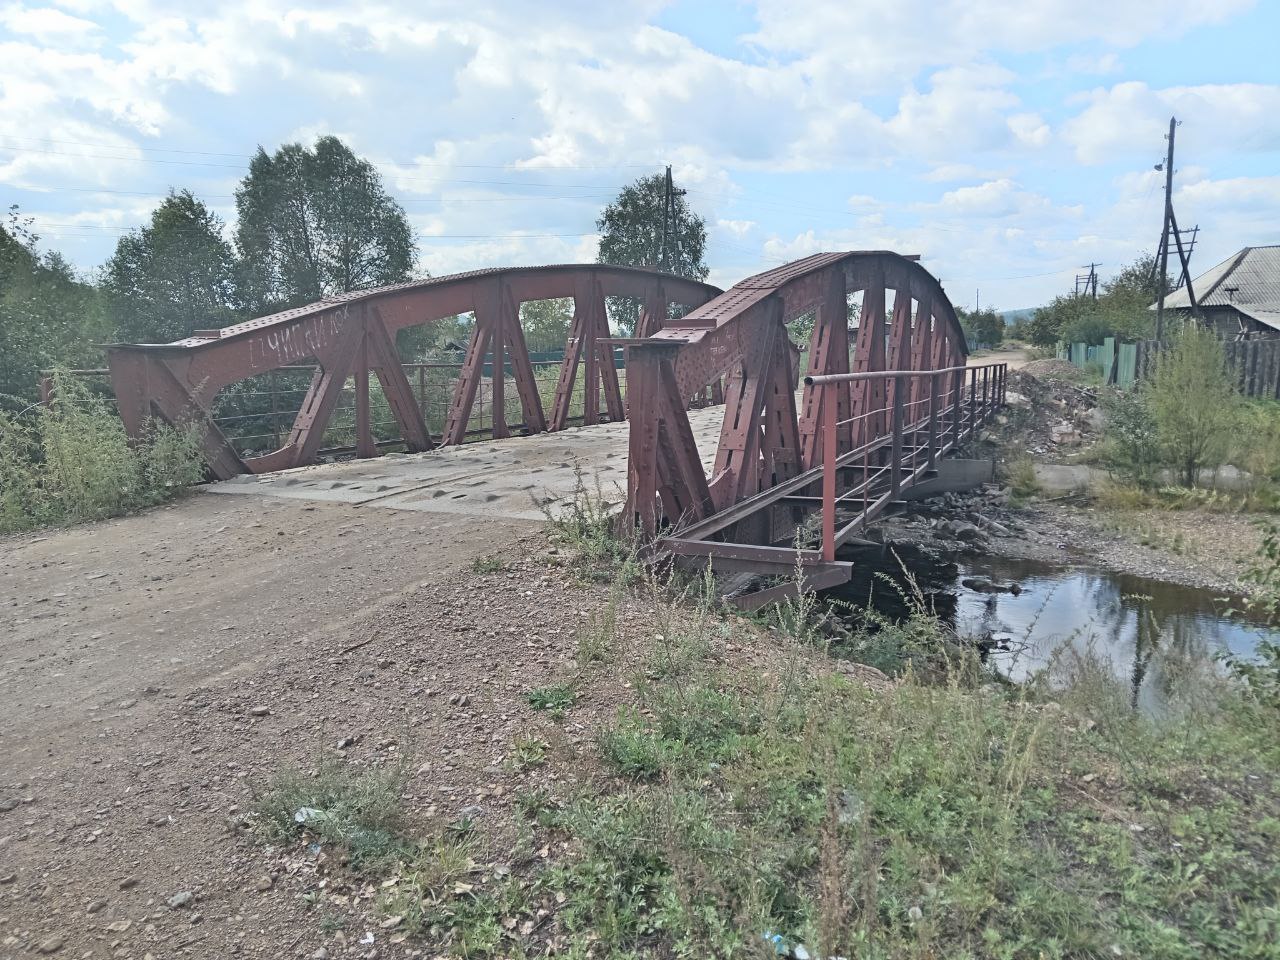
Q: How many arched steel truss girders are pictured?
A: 2